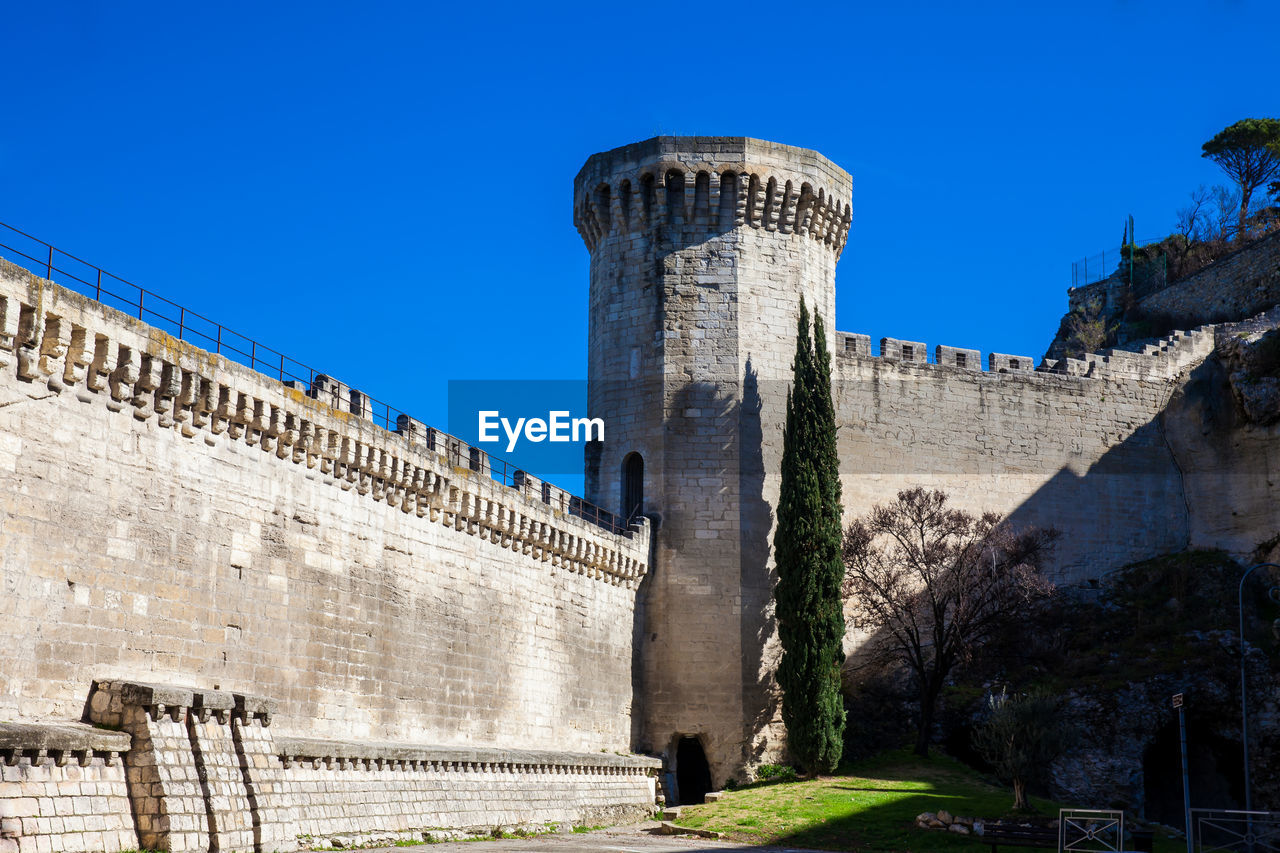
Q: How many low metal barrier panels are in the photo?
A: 2